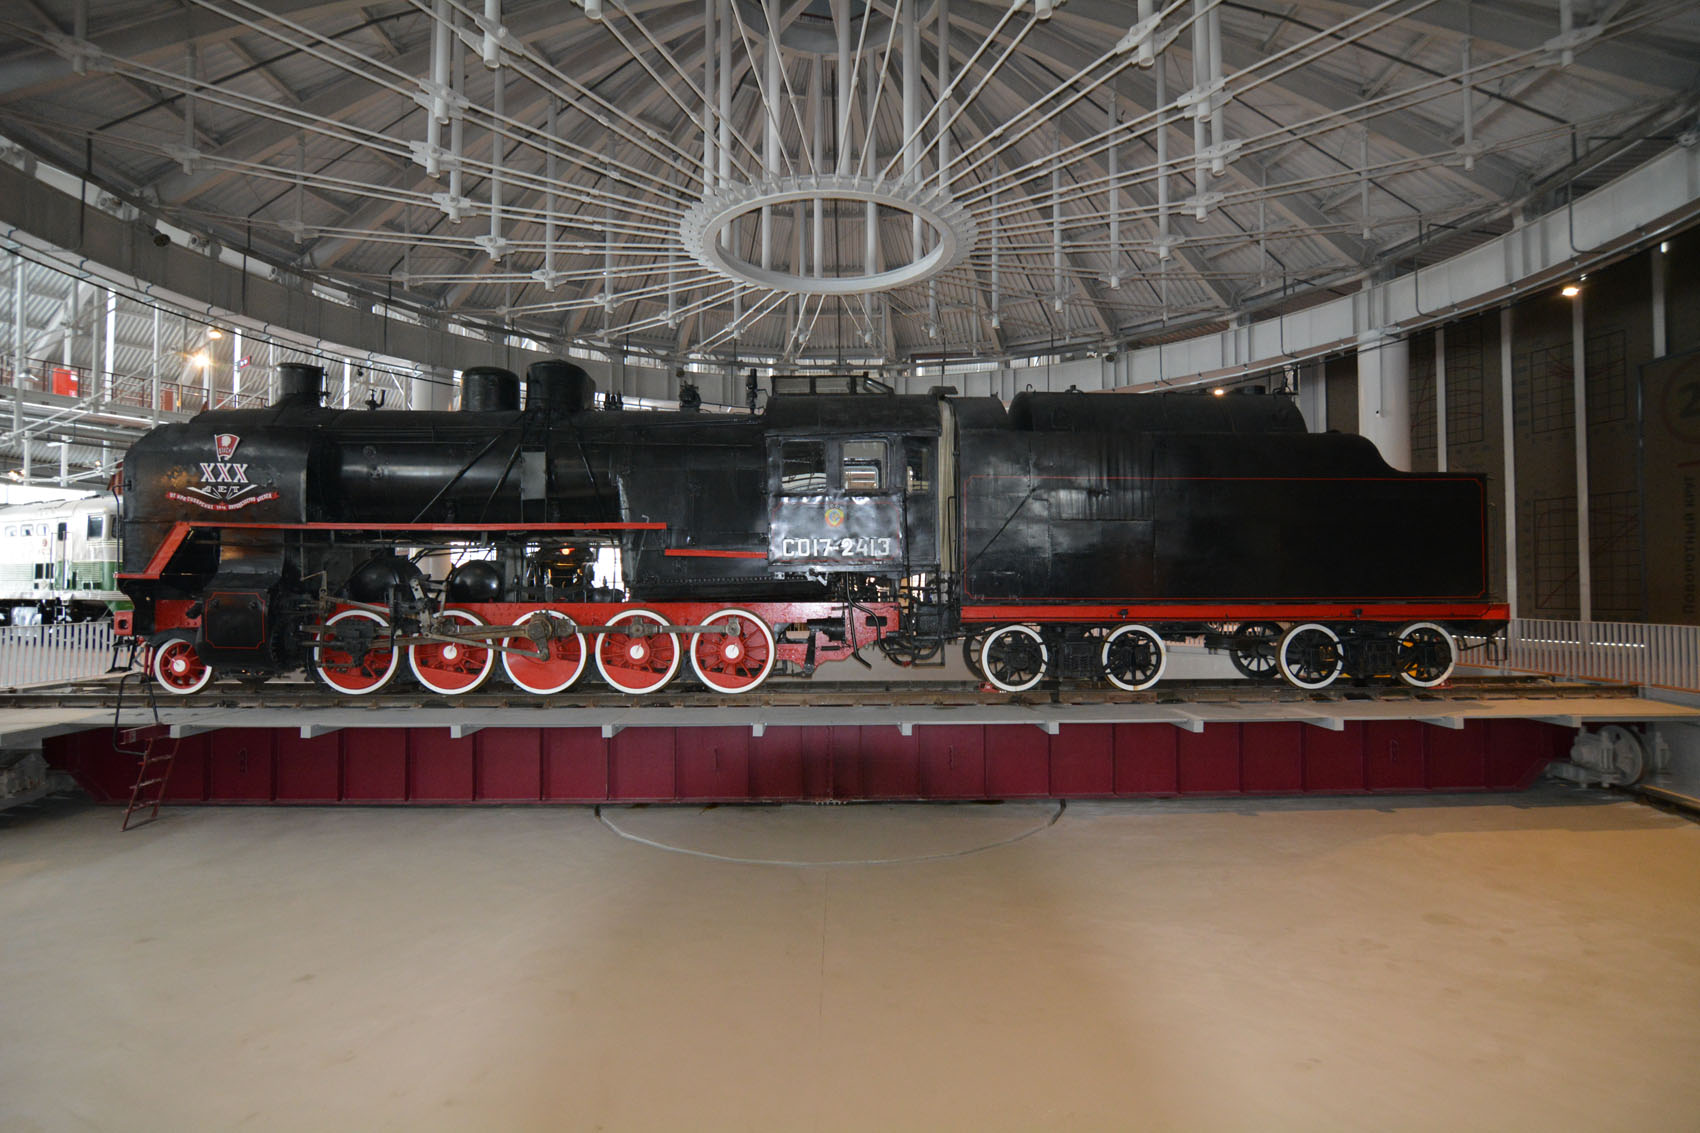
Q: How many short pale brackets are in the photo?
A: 11